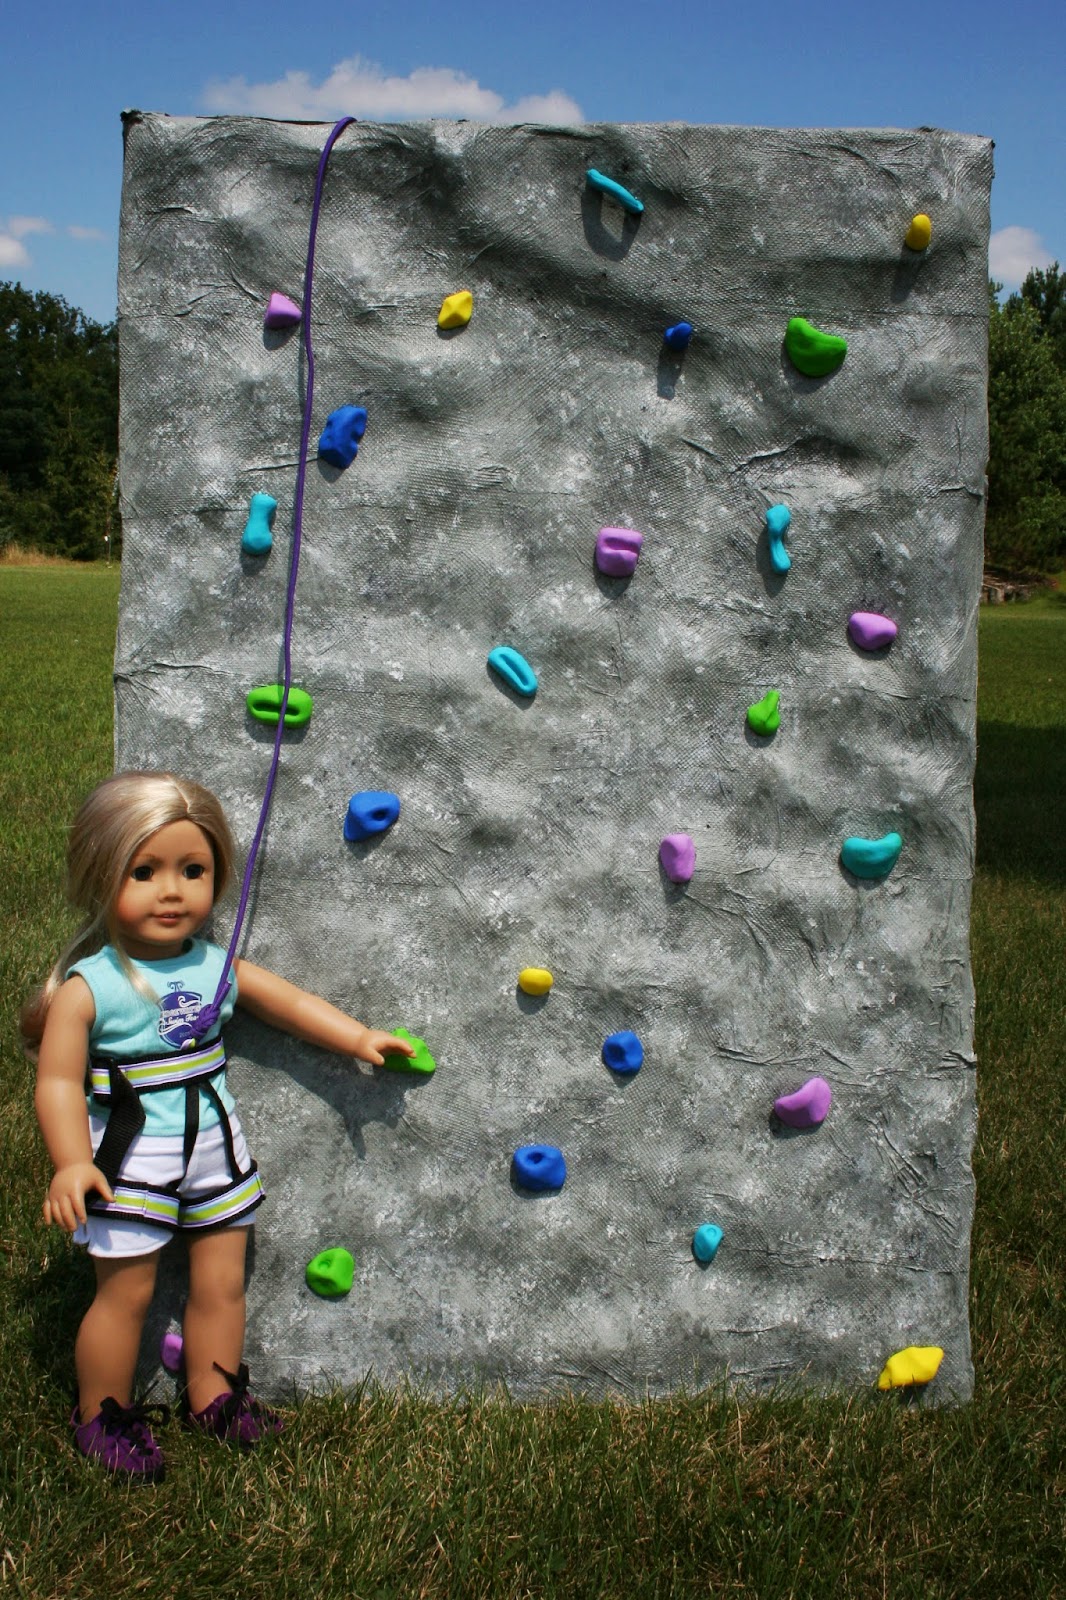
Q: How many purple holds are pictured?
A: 6